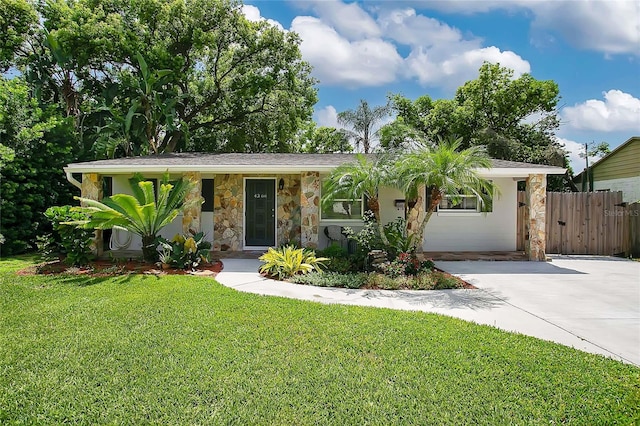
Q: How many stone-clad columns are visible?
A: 5